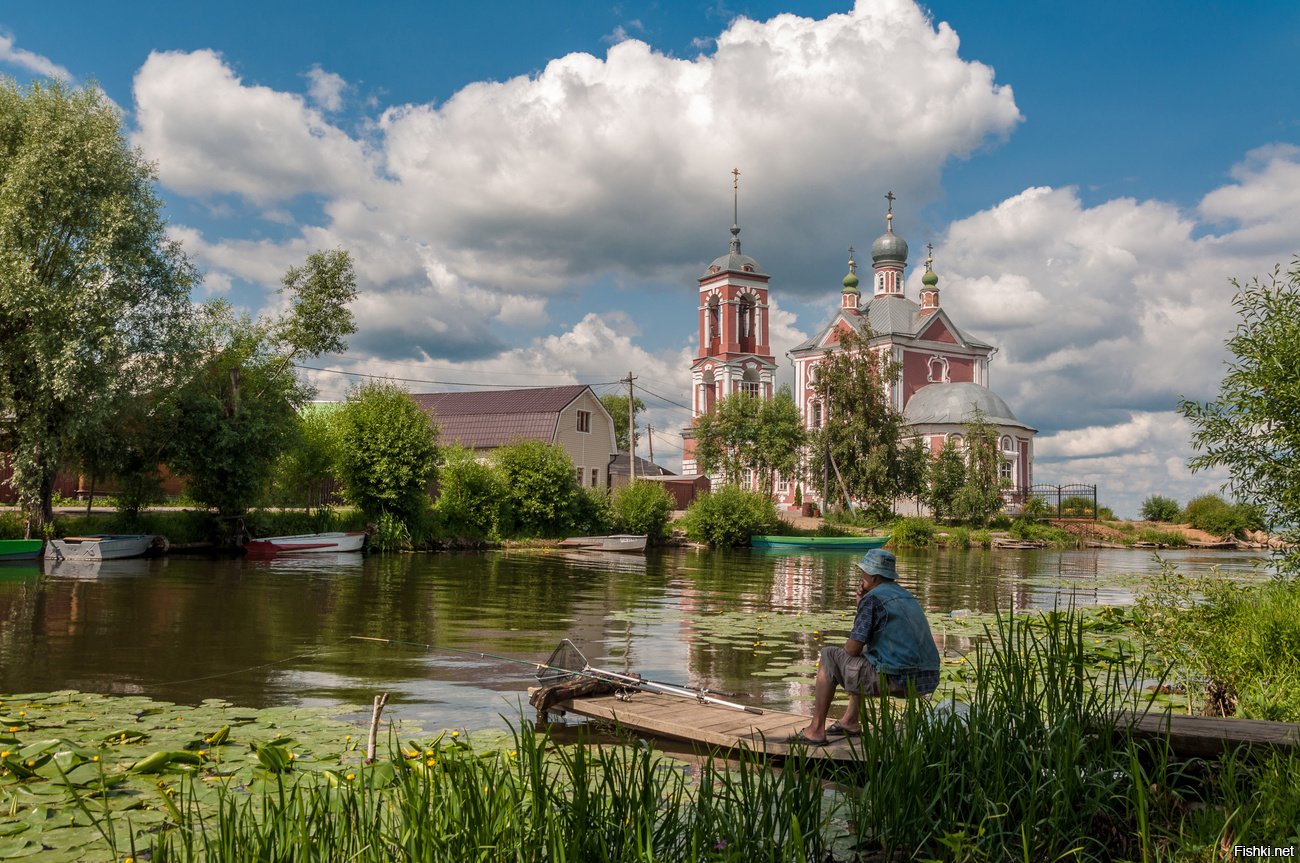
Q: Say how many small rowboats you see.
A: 5